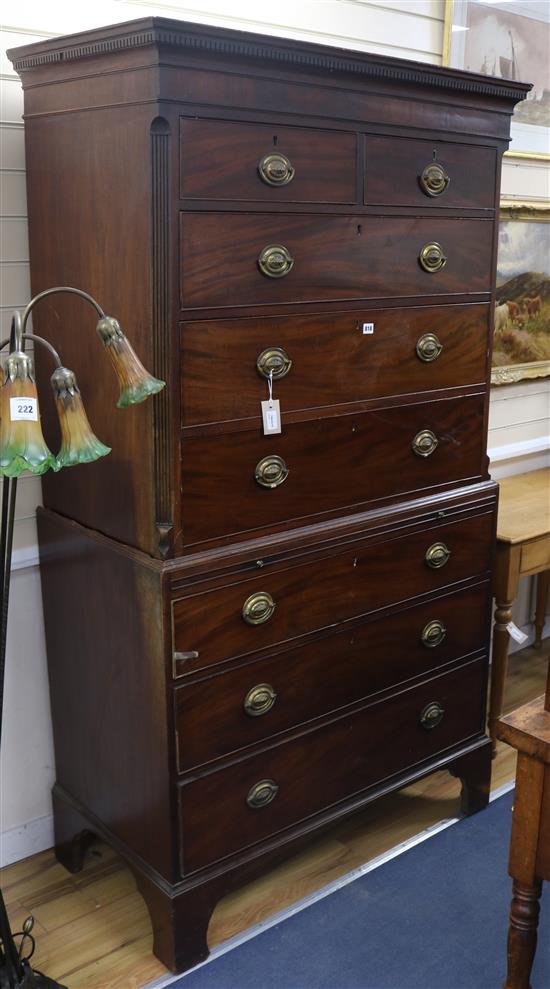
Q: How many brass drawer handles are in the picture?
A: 14